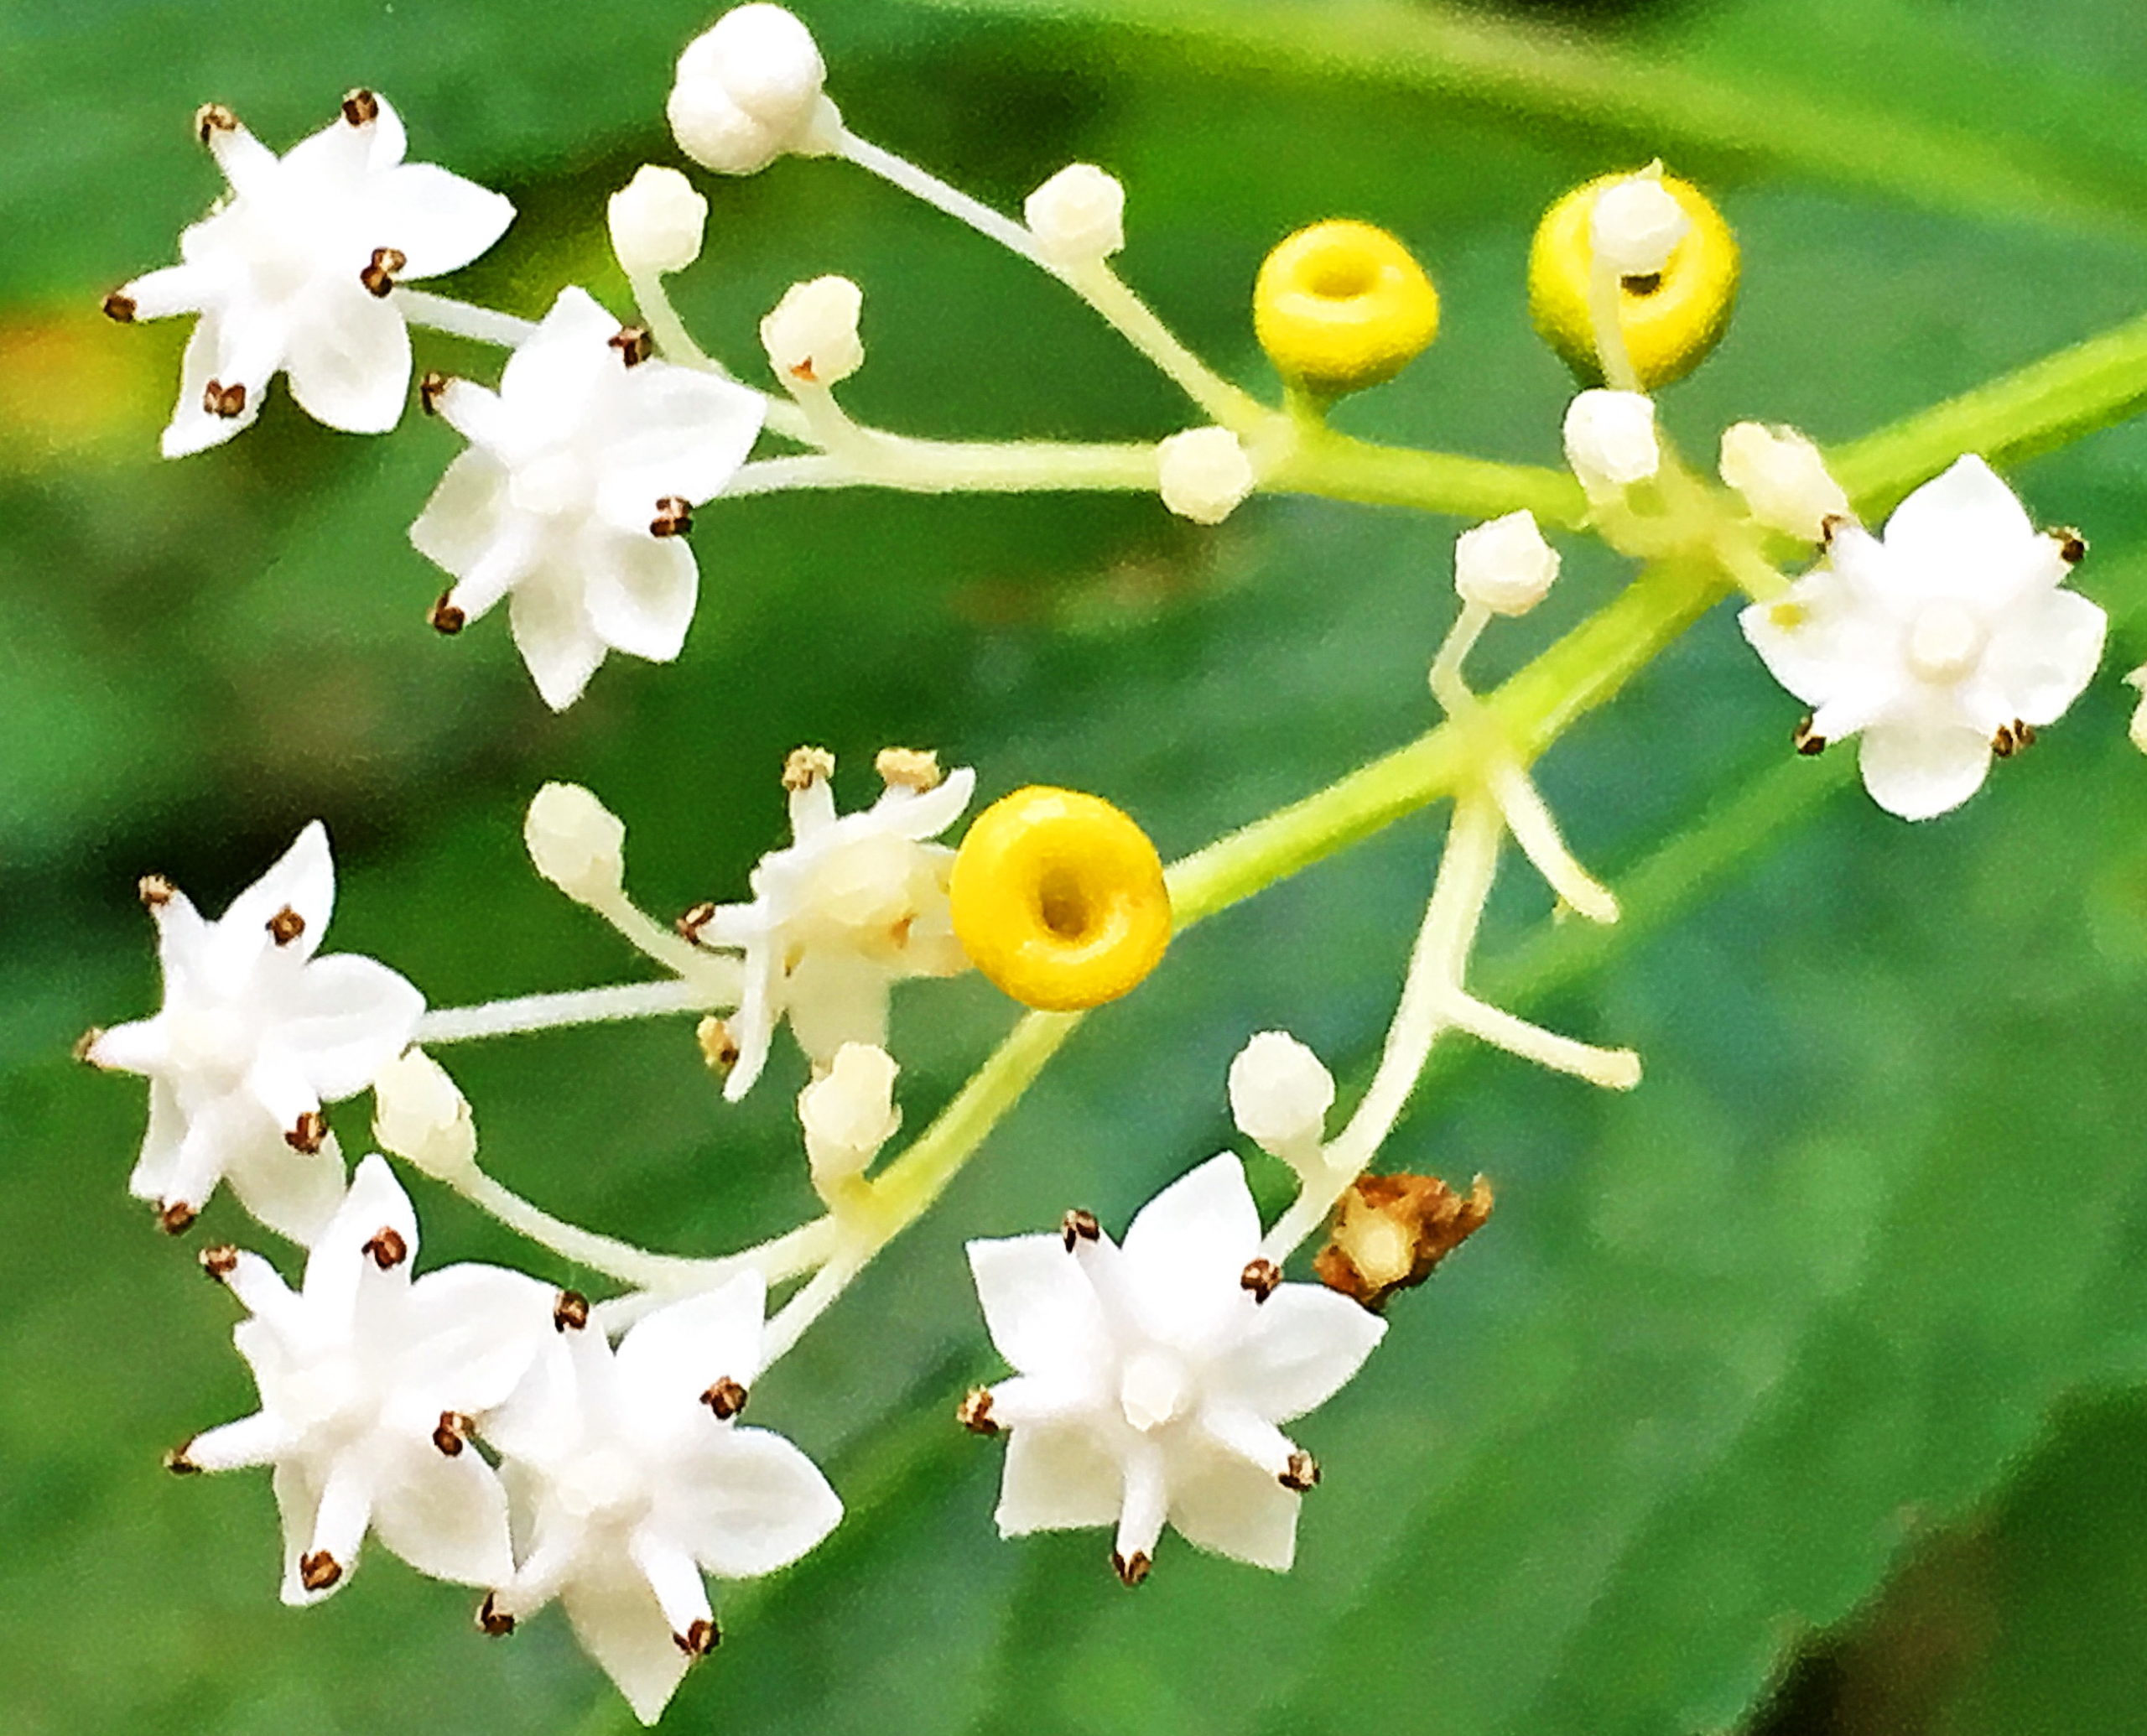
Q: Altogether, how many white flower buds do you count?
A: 13